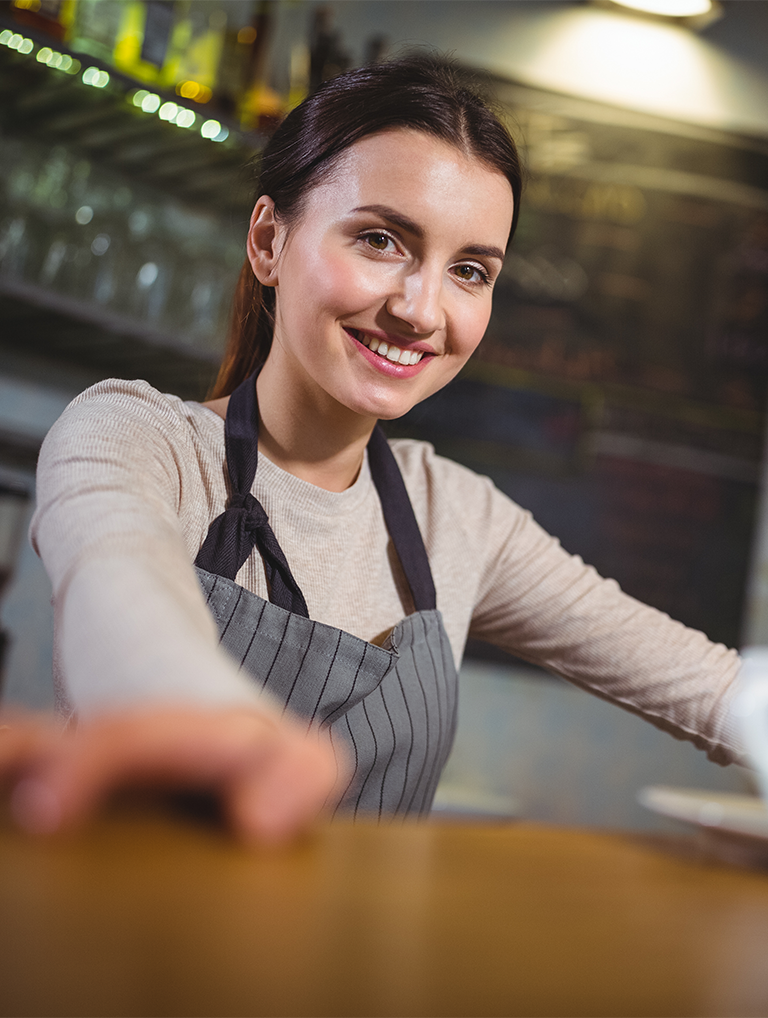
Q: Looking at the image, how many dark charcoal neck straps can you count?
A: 2